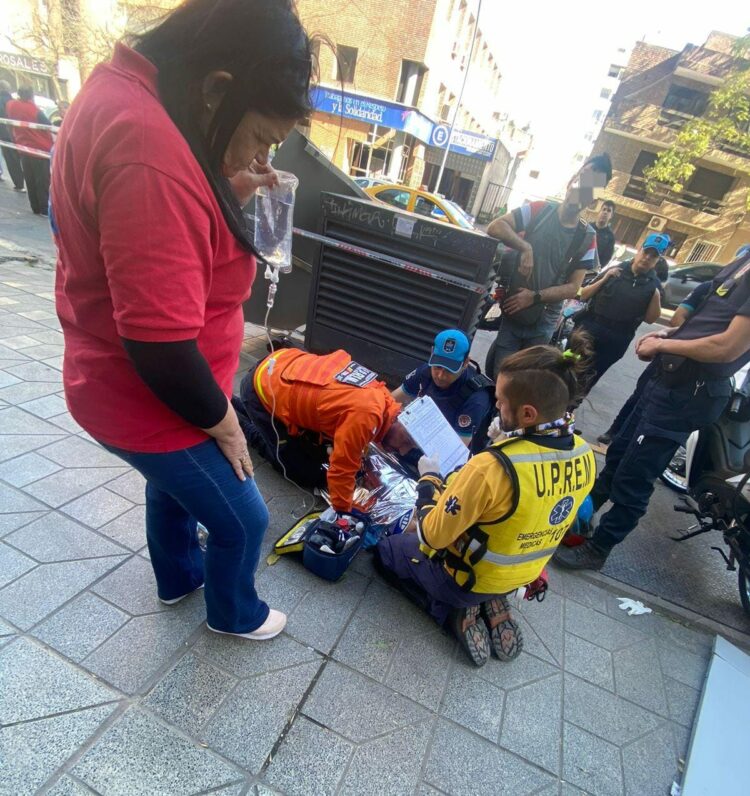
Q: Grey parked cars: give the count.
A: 1